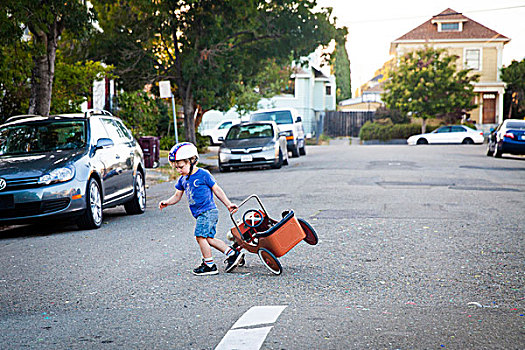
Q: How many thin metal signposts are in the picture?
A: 1